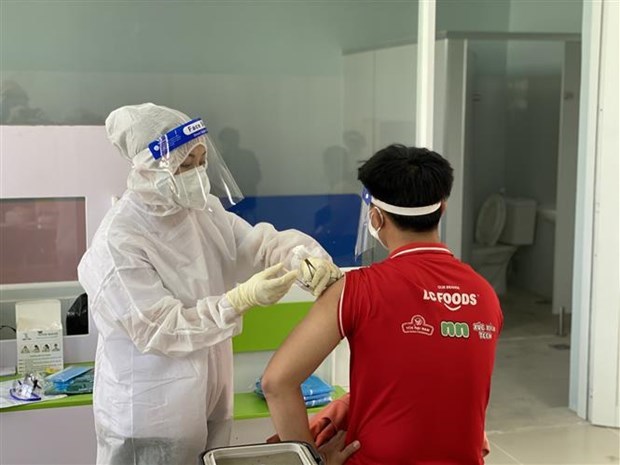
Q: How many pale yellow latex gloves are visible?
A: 2